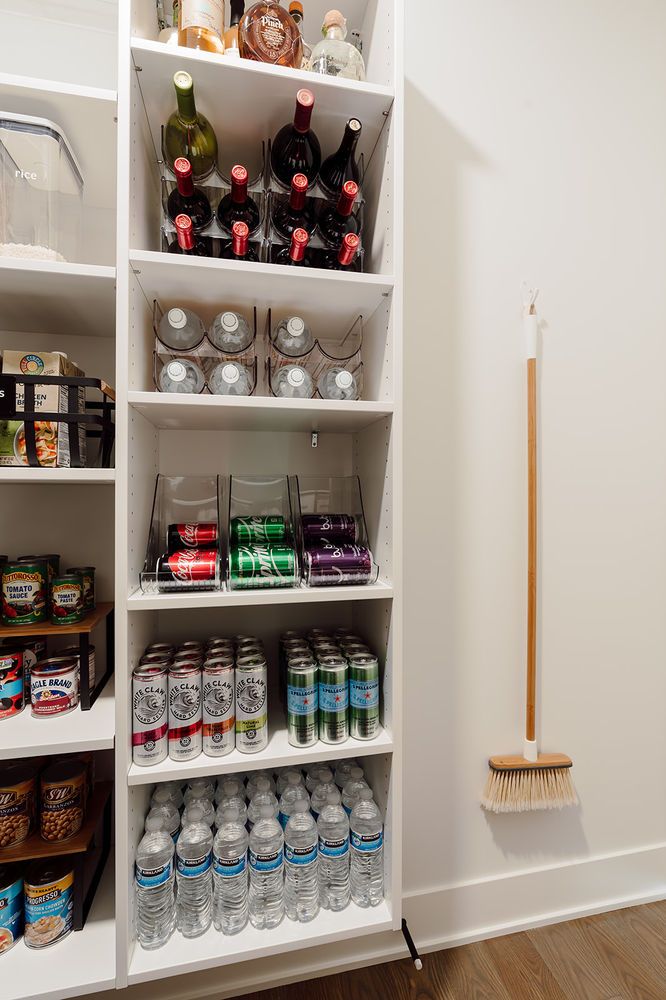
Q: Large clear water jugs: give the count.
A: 7